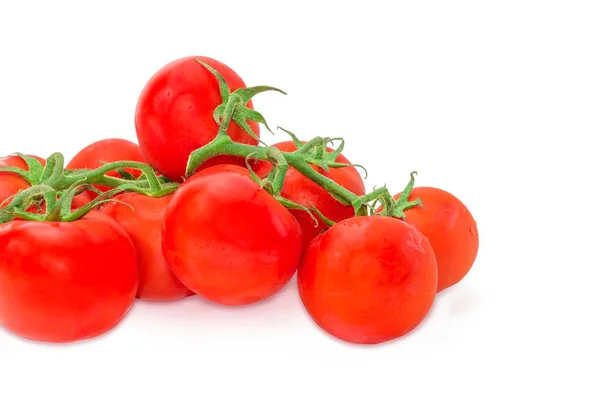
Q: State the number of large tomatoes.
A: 9